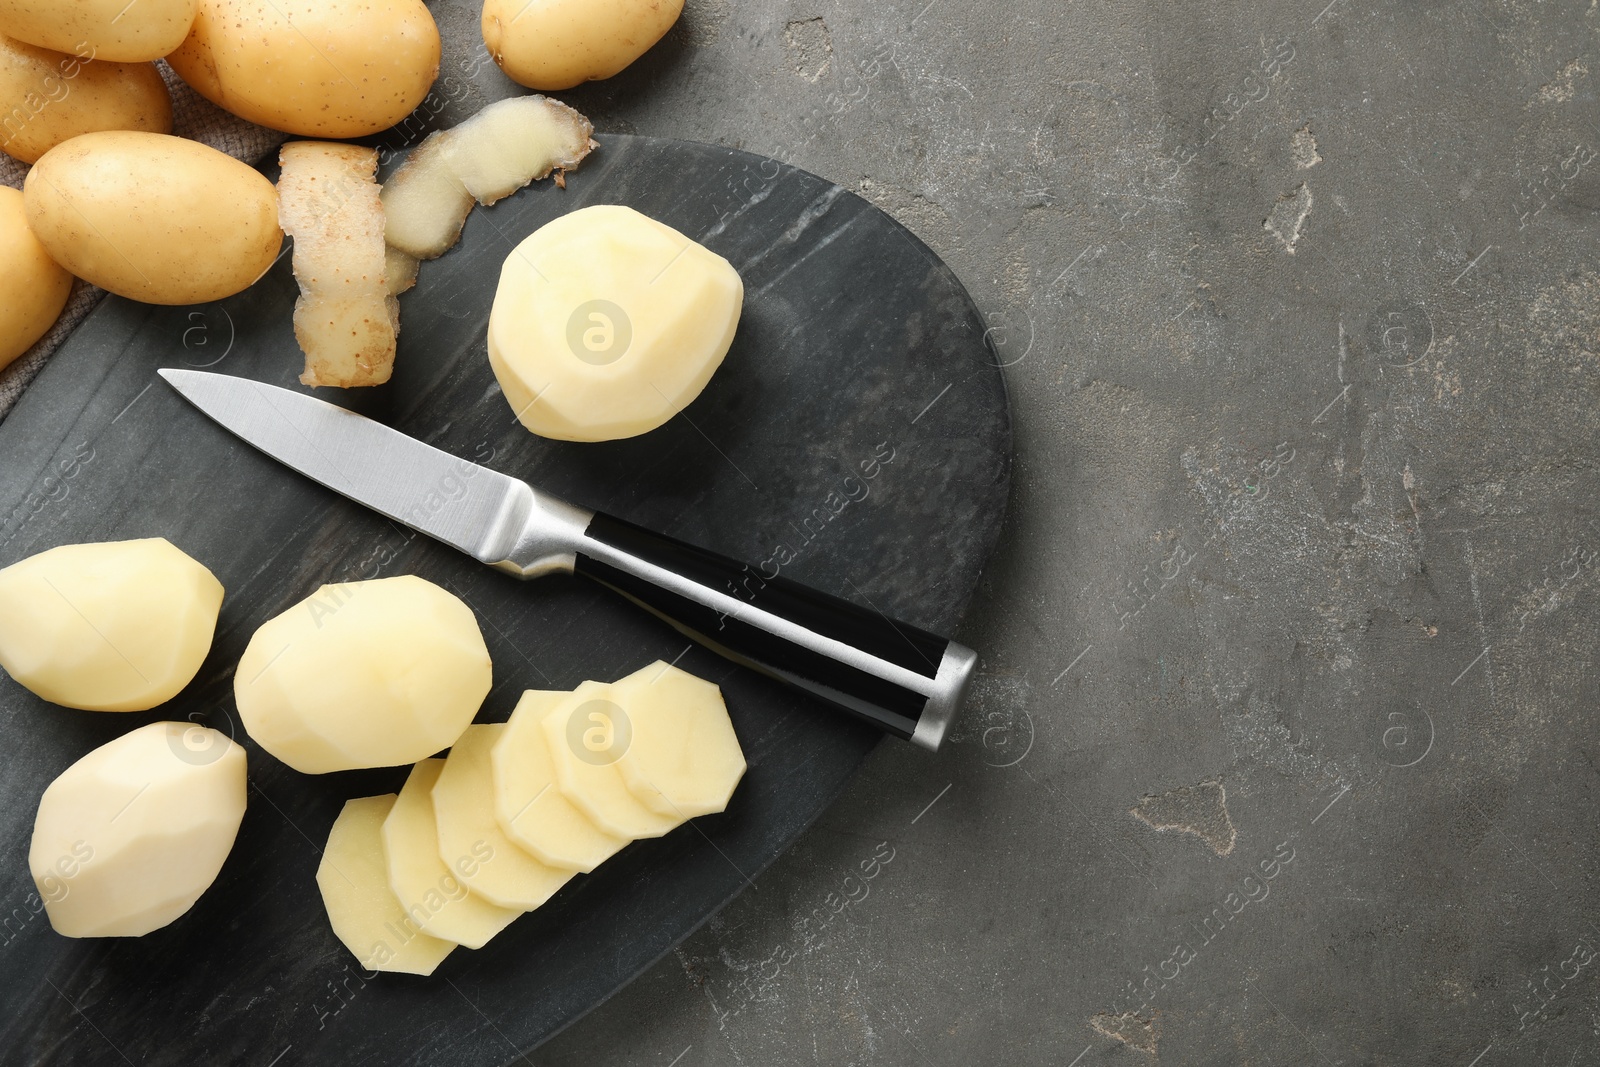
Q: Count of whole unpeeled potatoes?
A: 6